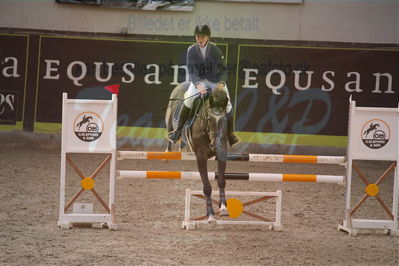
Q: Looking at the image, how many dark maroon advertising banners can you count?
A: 3